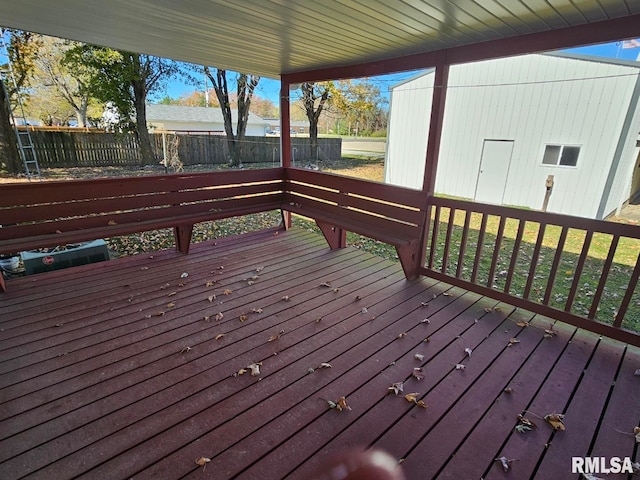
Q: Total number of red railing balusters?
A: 11